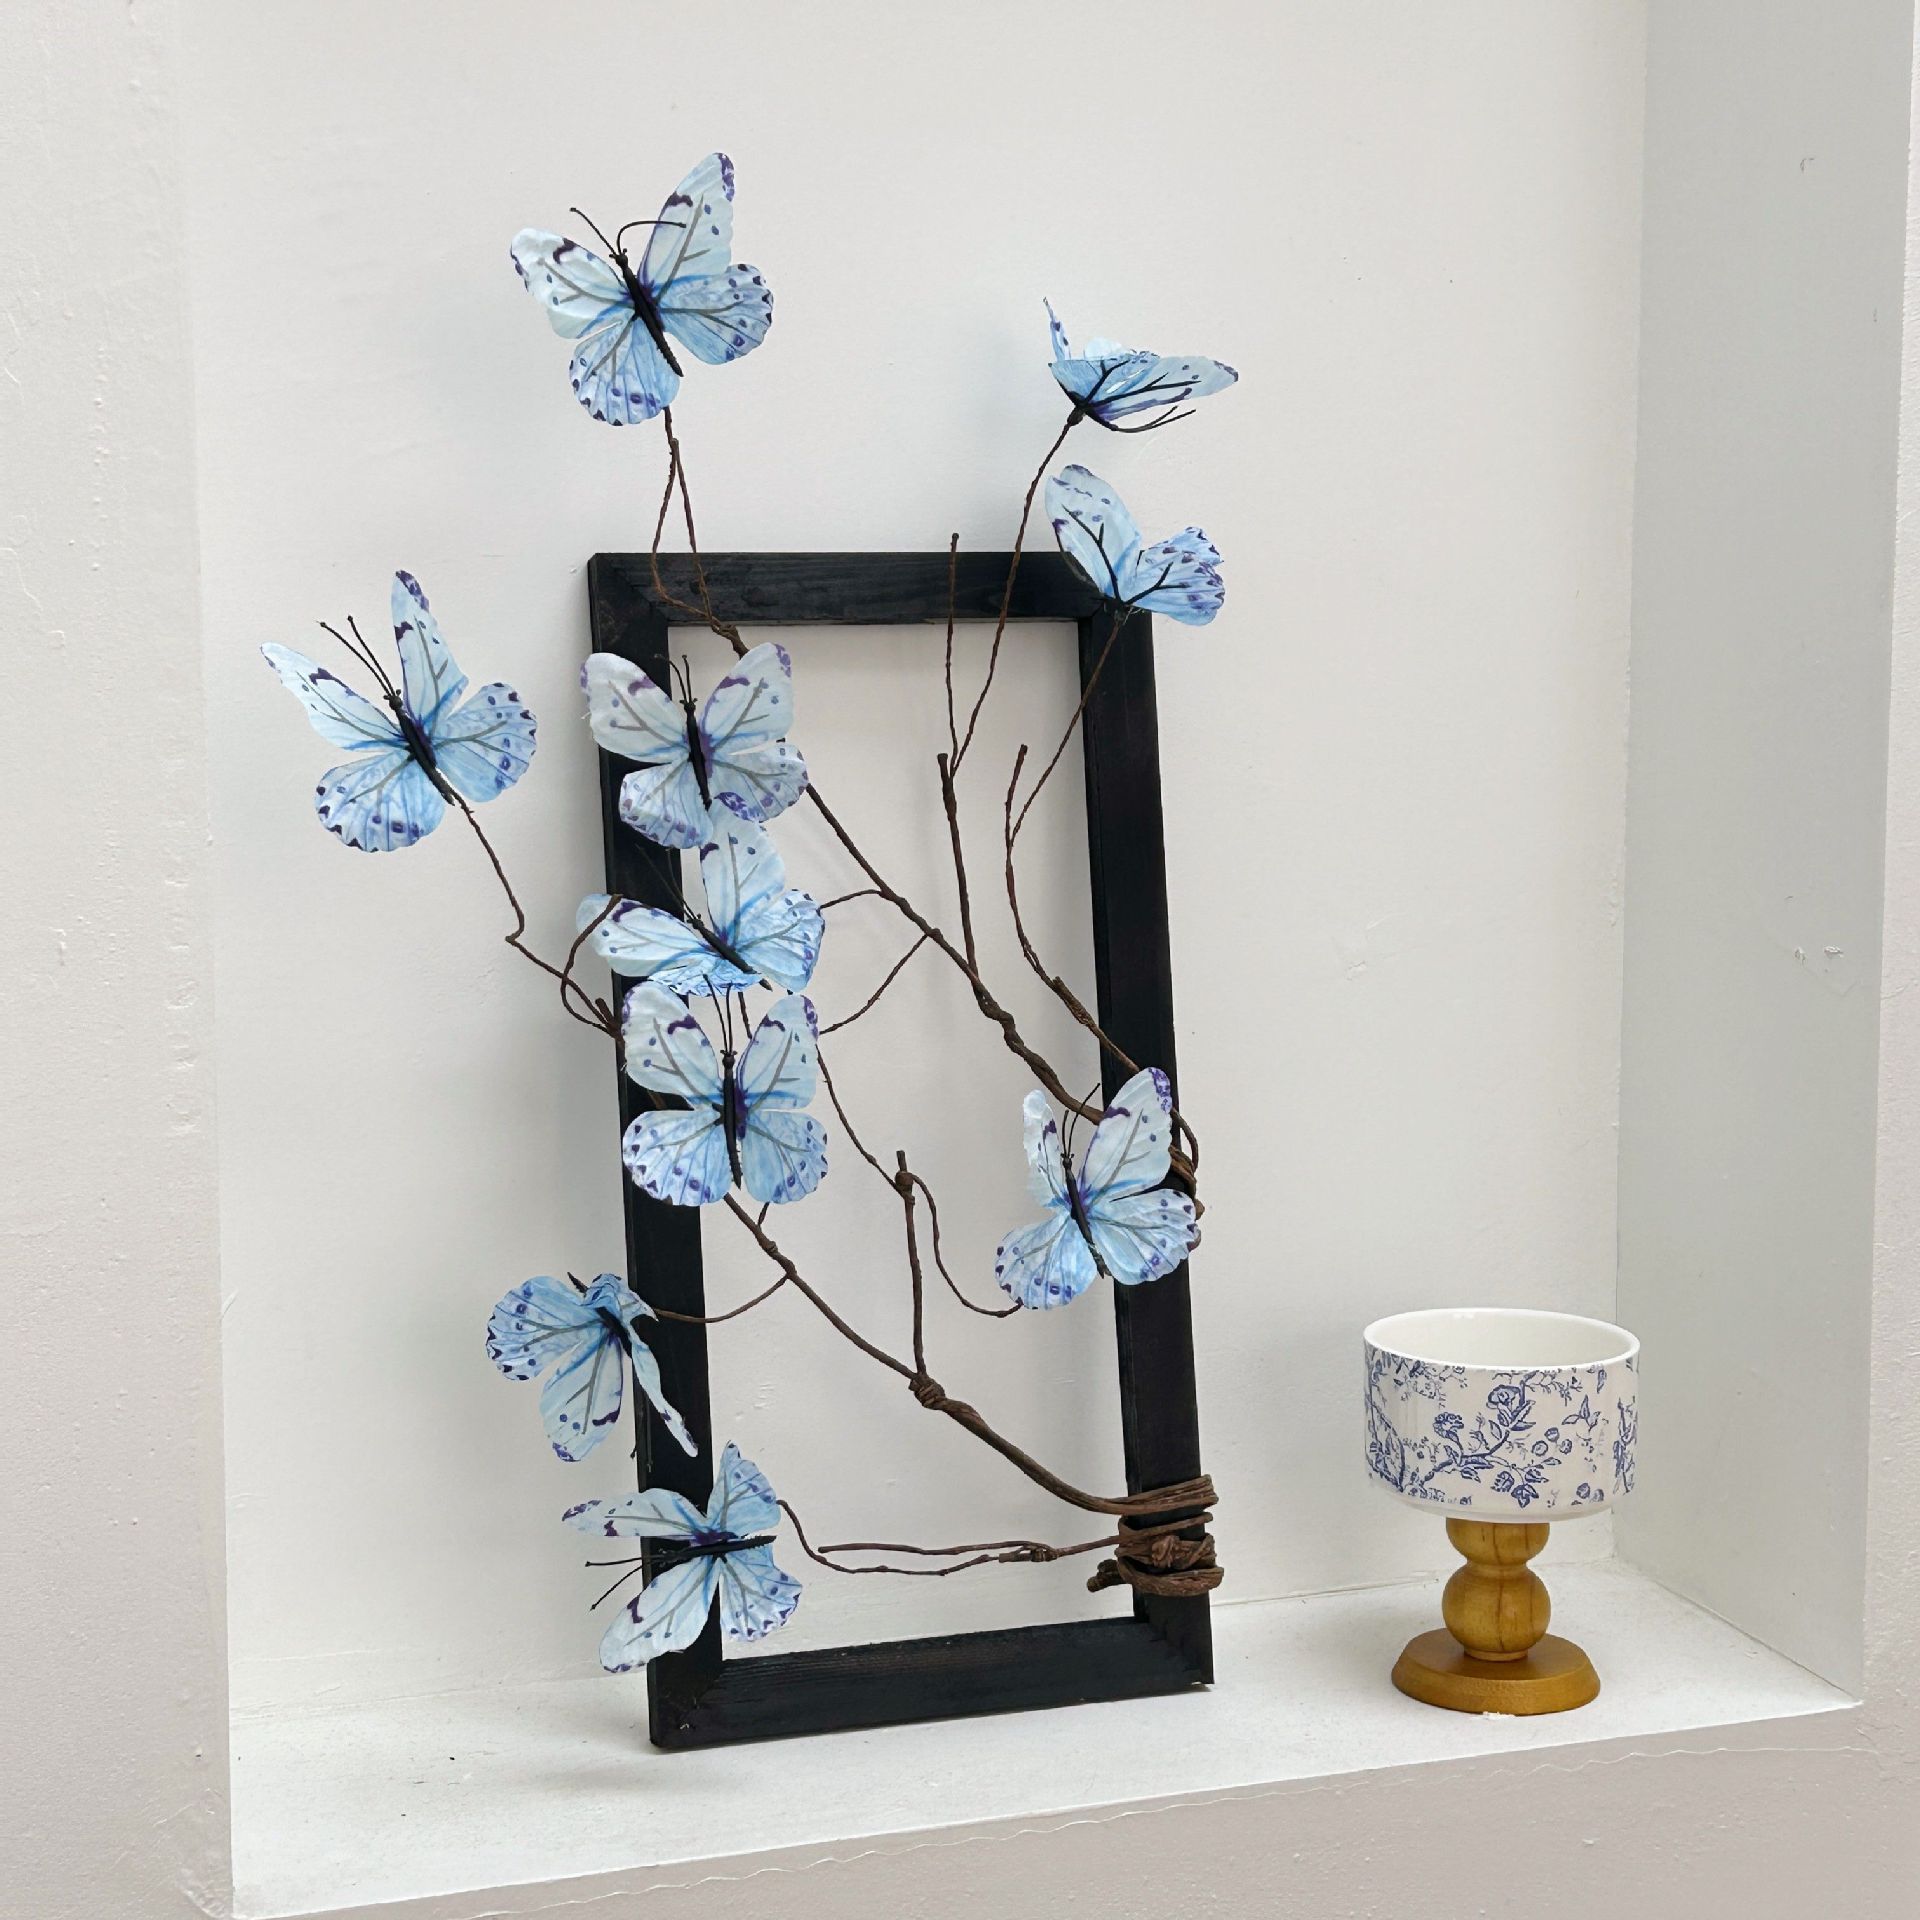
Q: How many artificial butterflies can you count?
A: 10